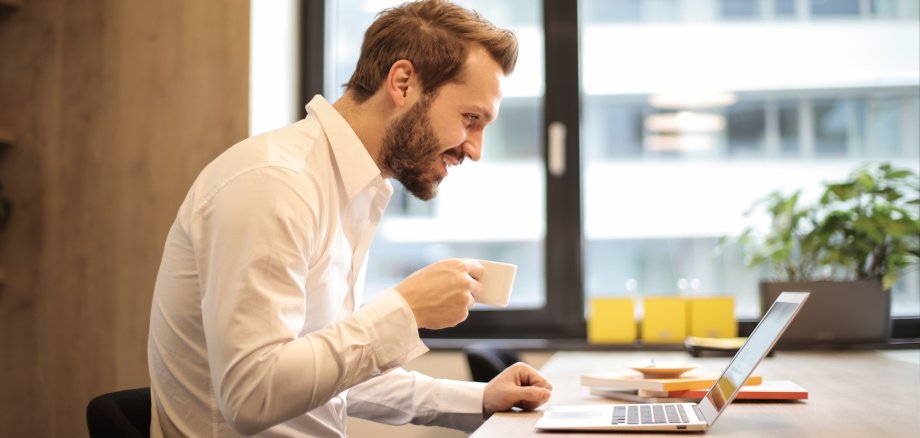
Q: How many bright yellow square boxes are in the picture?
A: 3